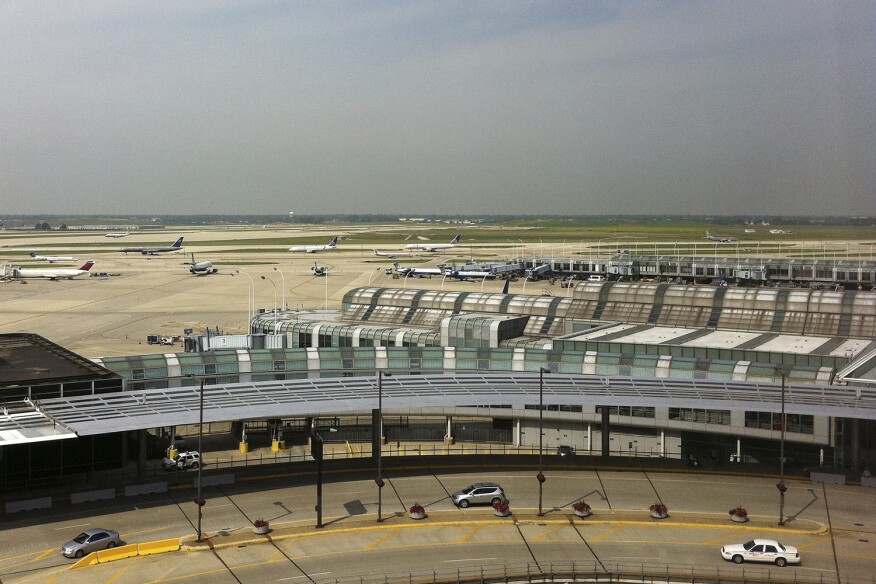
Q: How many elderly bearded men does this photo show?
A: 0